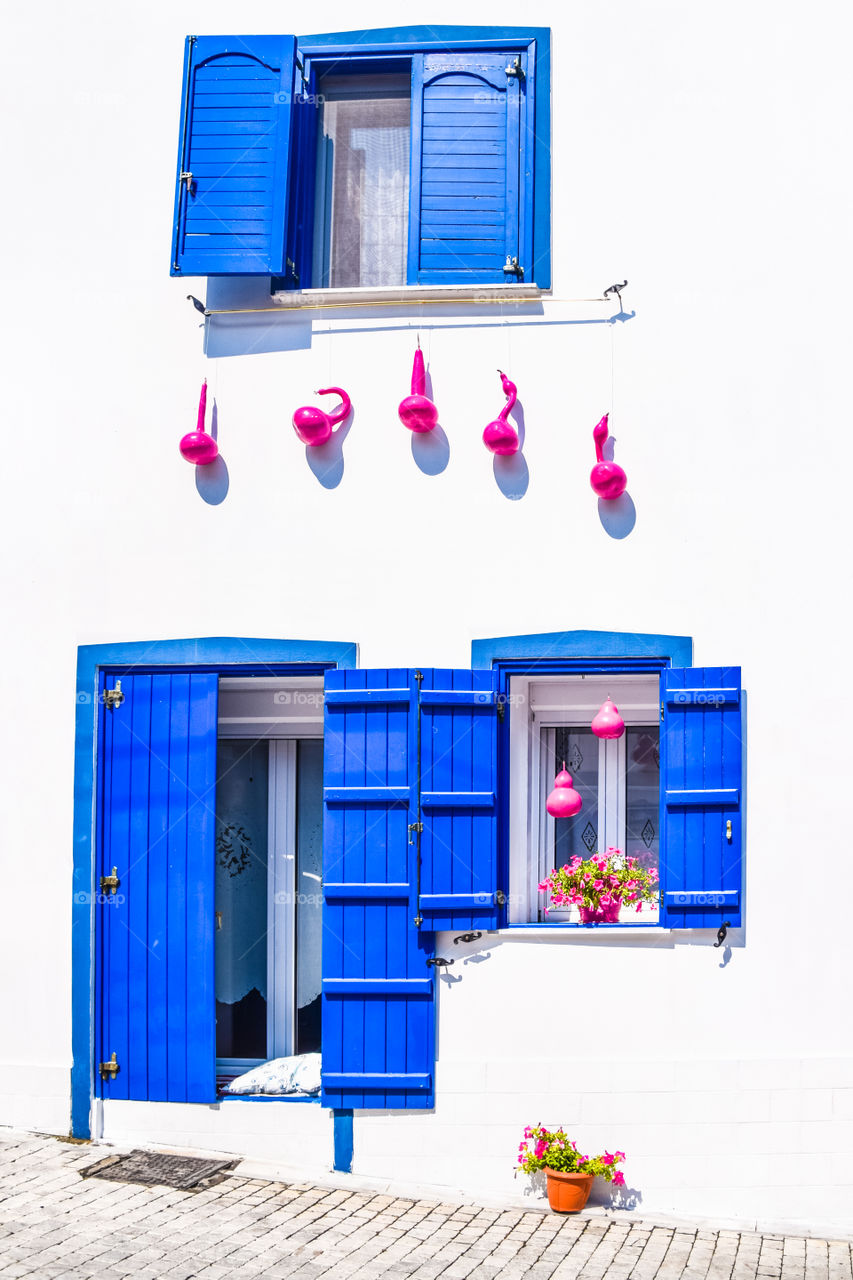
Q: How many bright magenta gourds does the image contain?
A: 7